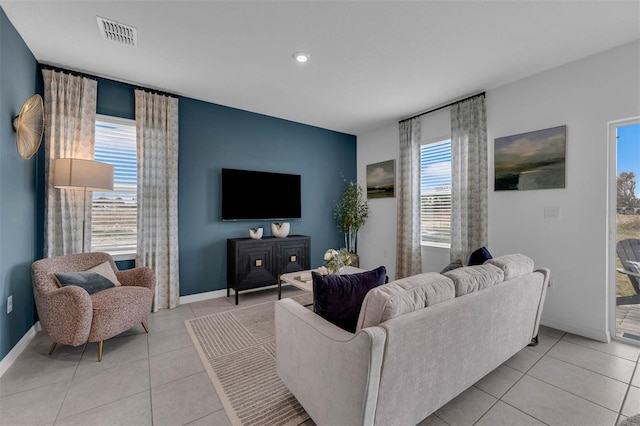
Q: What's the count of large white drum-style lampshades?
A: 1